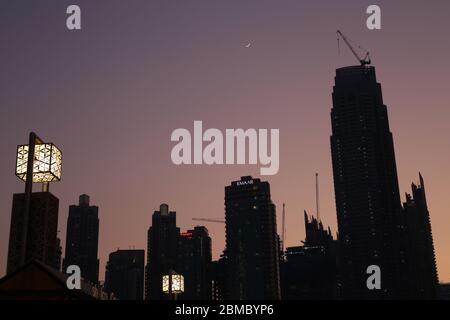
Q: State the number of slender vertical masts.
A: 2